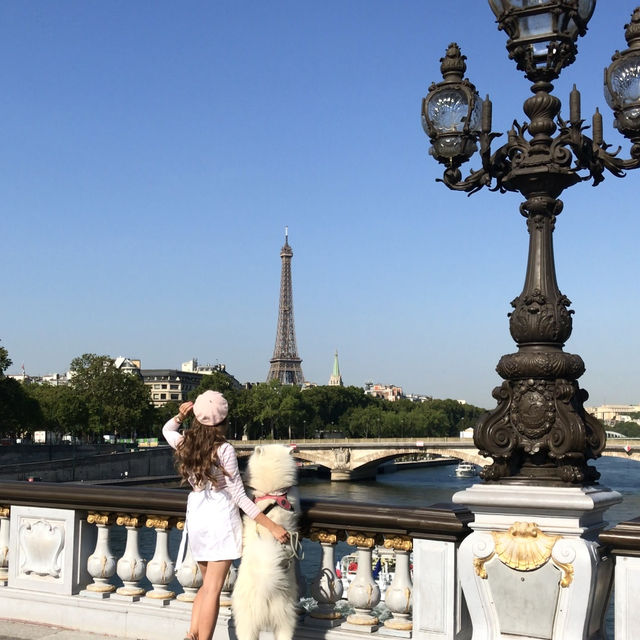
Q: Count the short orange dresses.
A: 0